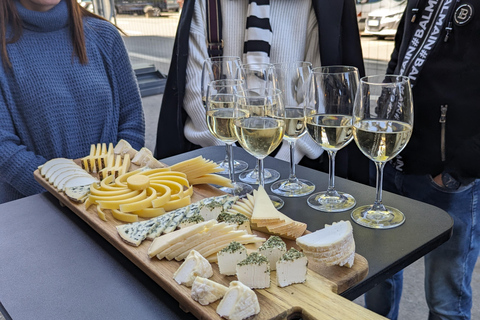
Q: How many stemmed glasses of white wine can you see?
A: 7